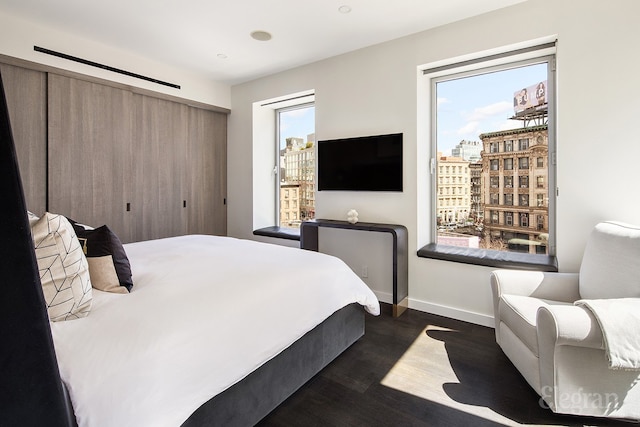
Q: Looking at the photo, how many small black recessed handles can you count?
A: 3